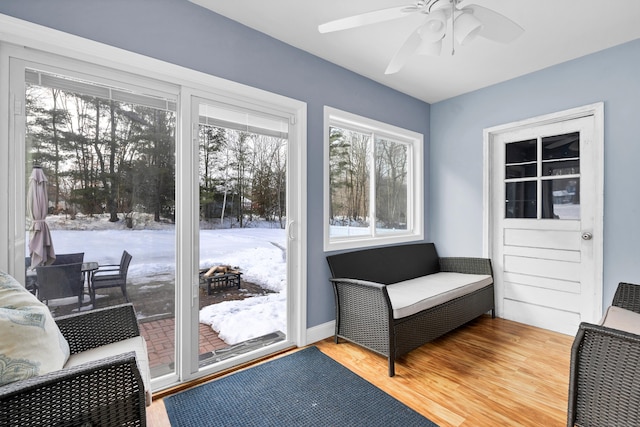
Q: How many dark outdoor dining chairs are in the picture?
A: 3